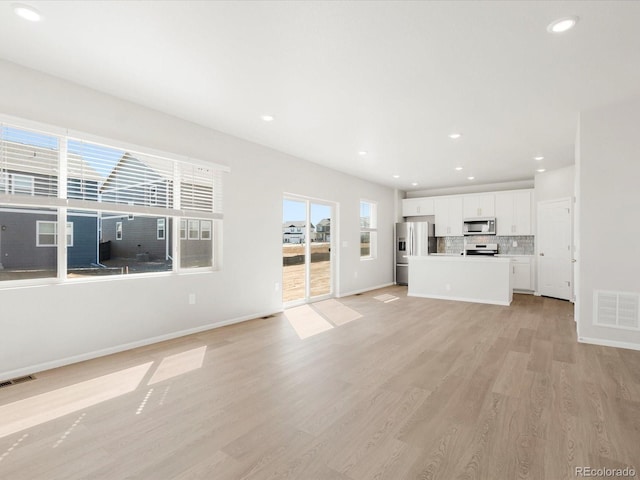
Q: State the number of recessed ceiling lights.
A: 11